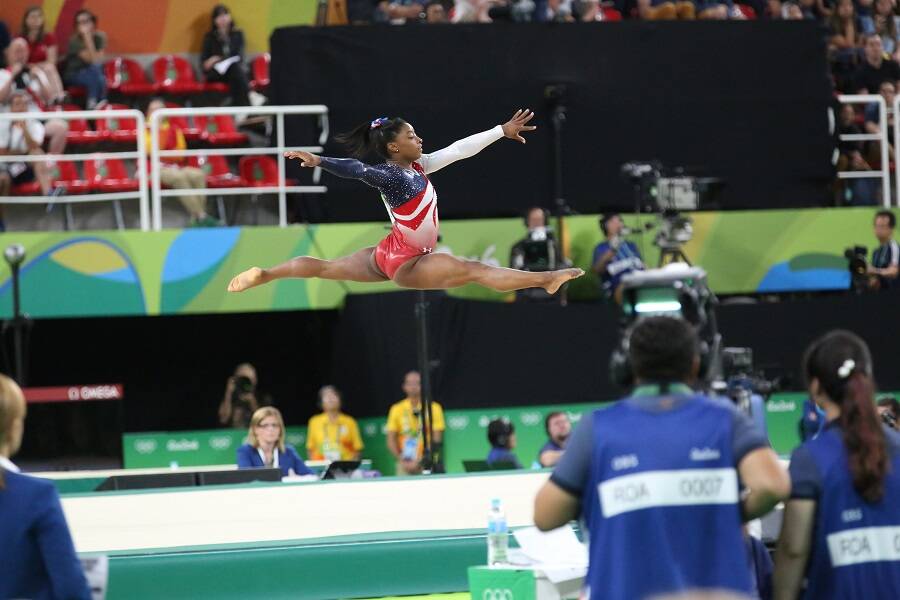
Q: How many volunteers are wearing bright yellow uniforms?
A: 2